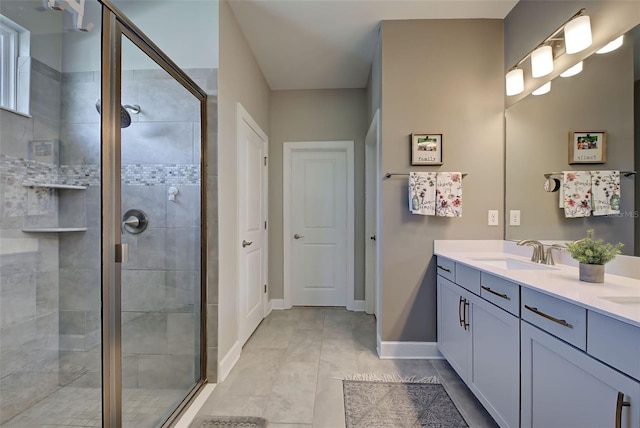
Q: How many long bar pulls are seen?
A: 6